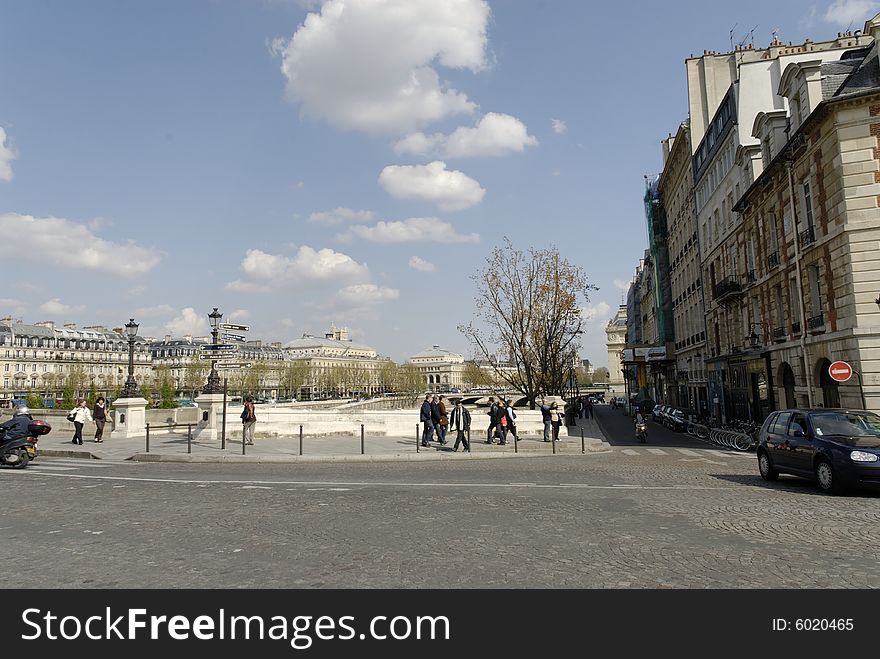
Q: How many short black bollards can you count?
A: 10